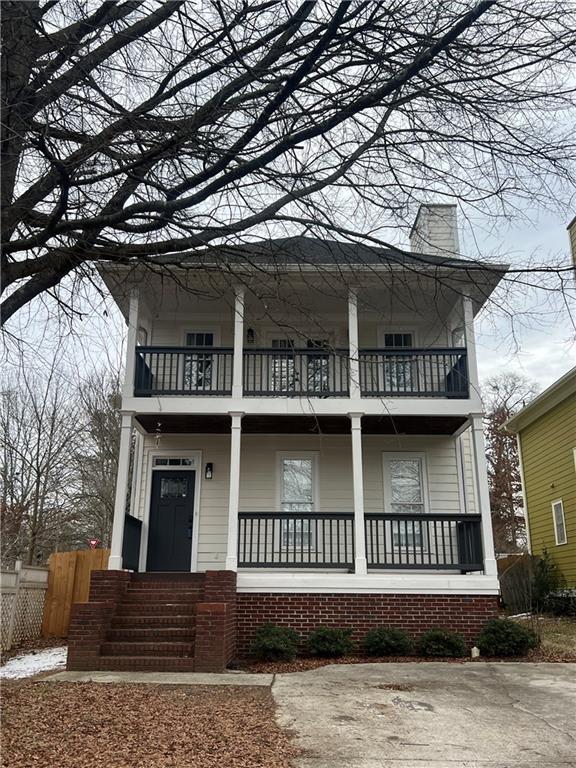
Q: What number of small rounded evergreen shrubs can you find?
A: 5